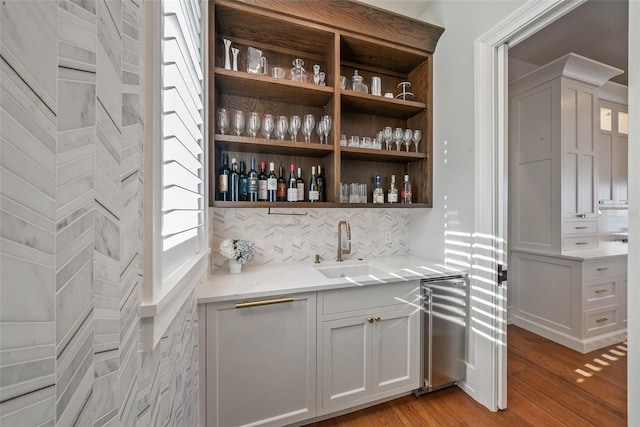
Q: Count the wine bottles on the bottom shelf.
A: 11